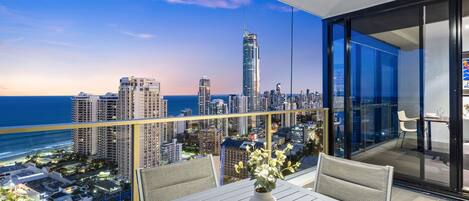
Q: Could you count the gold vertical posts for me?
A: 3